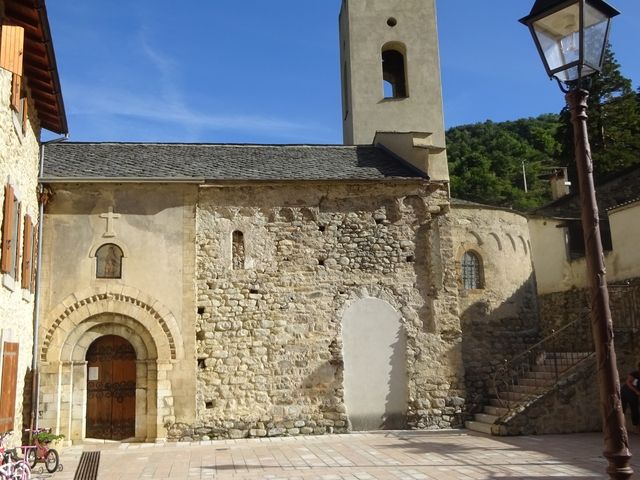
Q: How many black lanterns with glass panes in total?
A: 1